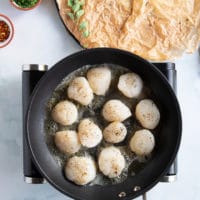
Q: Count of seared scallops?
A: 12